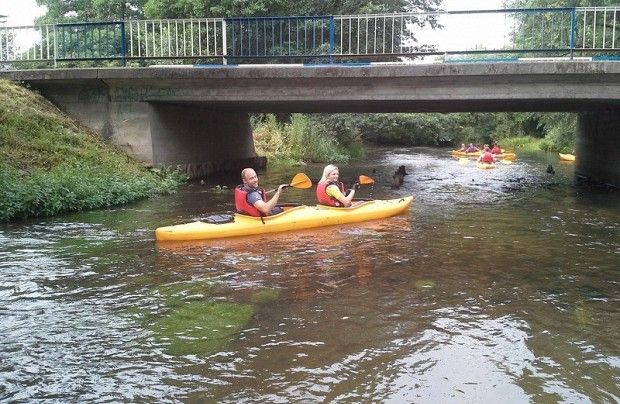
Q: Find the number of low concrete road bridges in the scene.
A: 1